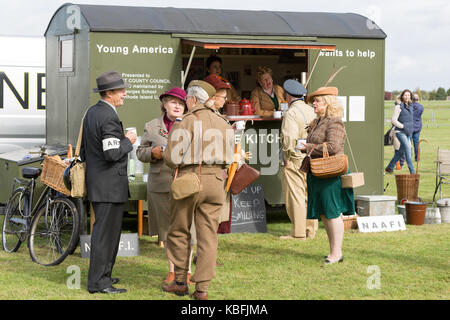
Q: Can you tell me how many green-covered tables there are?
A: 1